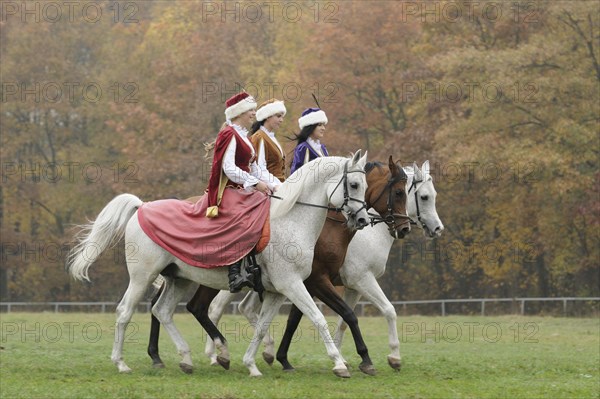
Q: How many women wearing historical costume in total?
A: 3